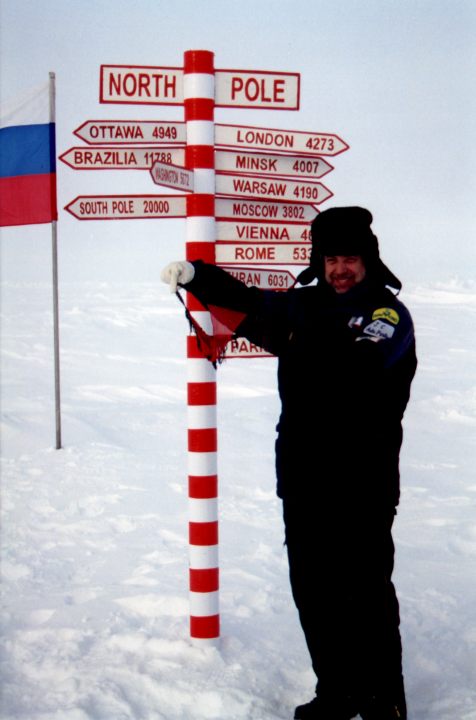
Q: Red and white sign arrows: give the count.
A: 12